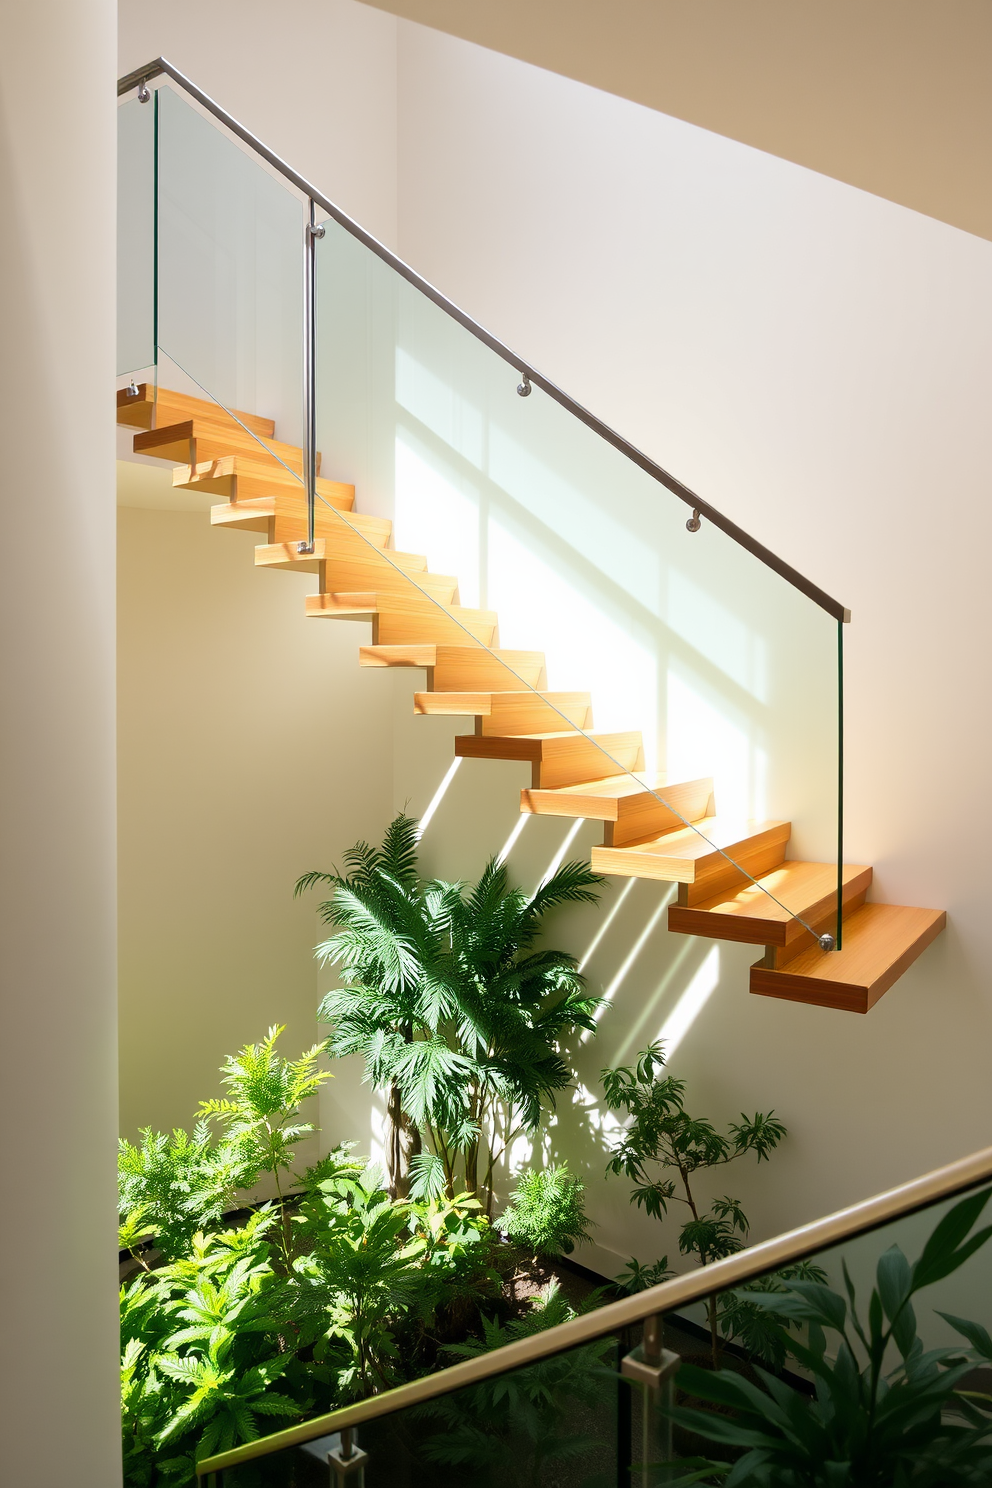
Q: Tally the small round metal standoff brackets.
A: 7